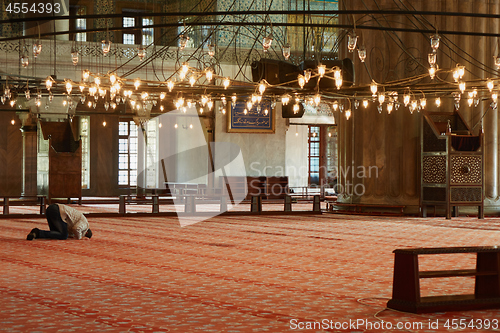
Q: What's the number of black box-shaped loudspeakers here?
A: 3